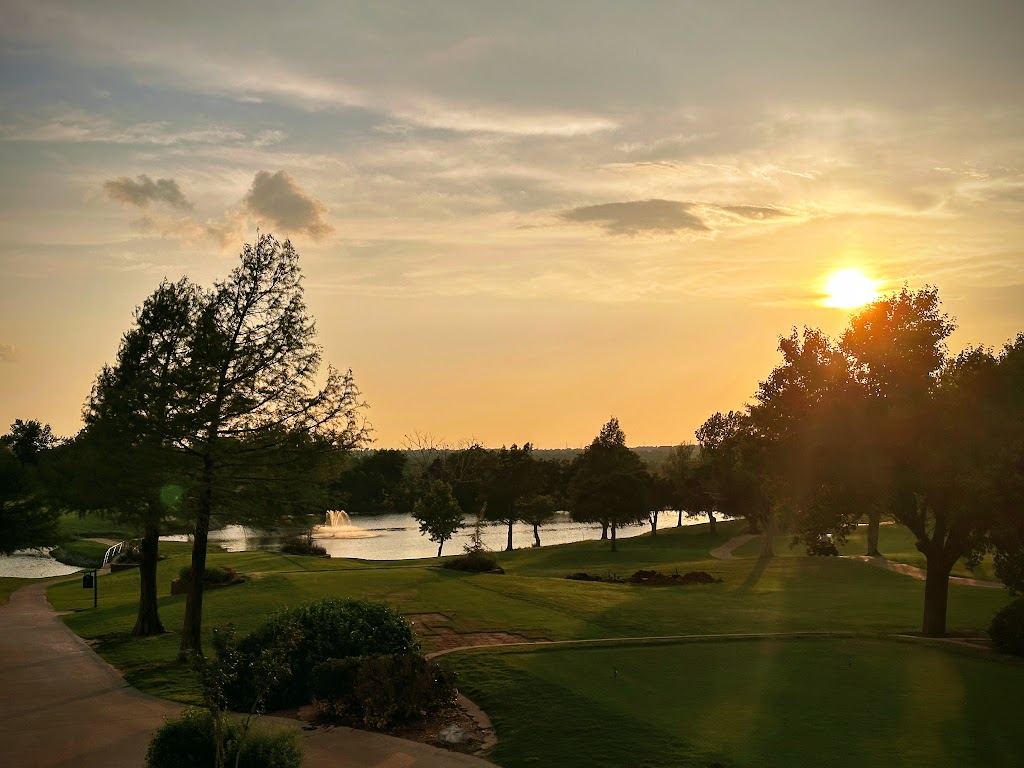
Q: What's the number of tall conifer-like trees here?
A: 2